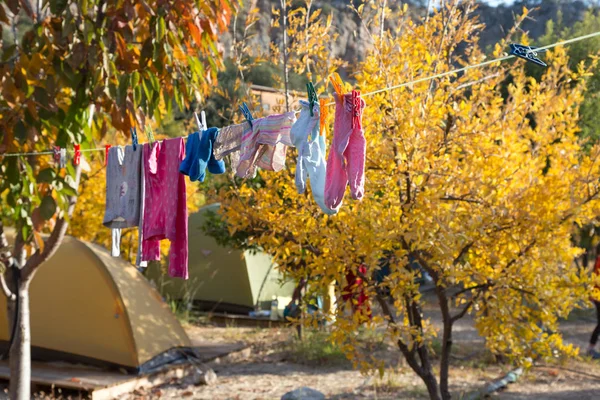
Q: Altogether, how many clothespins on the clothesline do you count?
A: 13